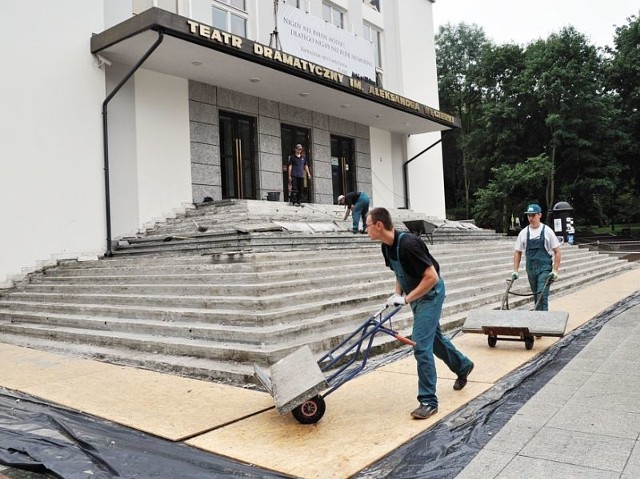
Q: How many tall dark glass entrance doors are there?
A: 3